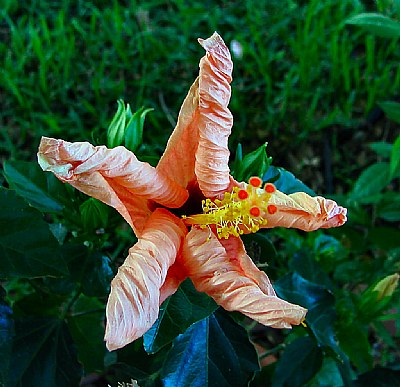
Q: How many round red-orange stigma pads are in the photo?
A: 5